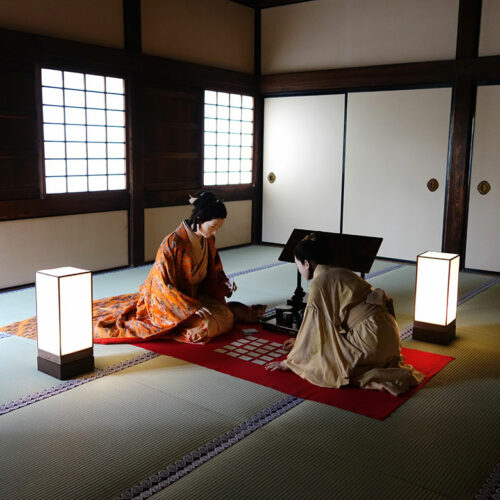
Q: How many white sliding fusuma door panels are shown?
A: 3